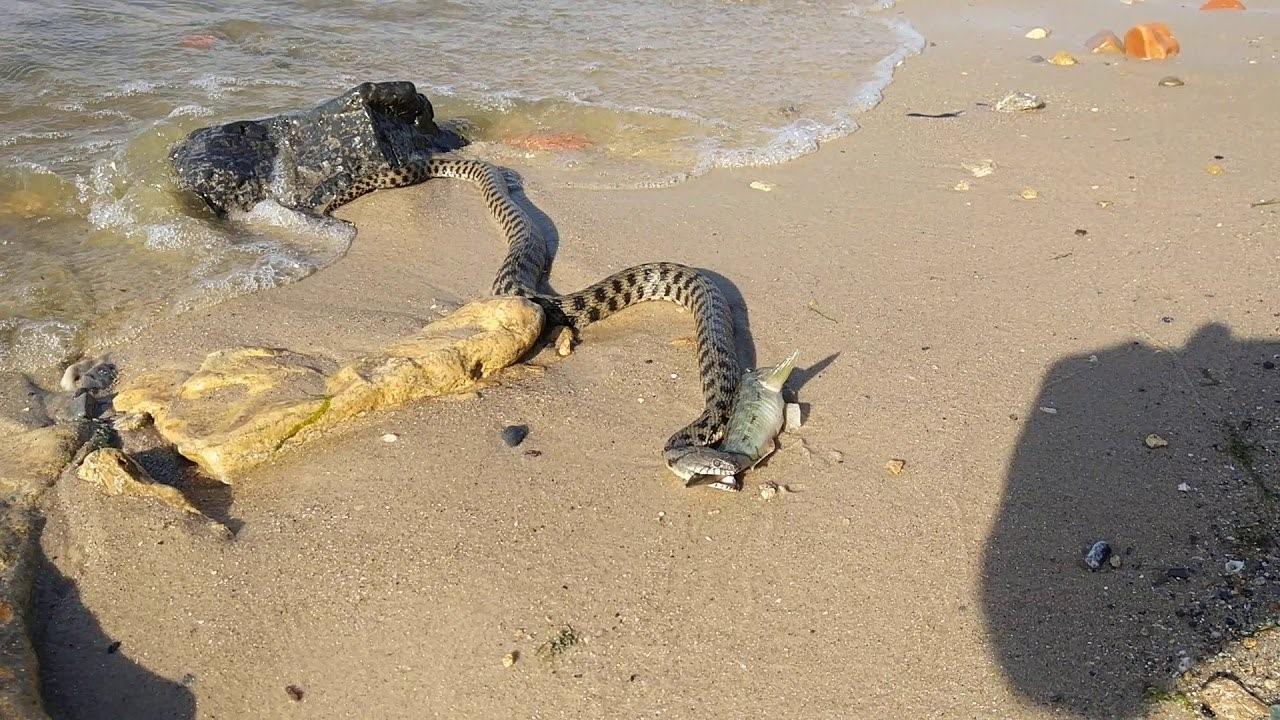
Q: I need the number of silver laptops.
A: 0